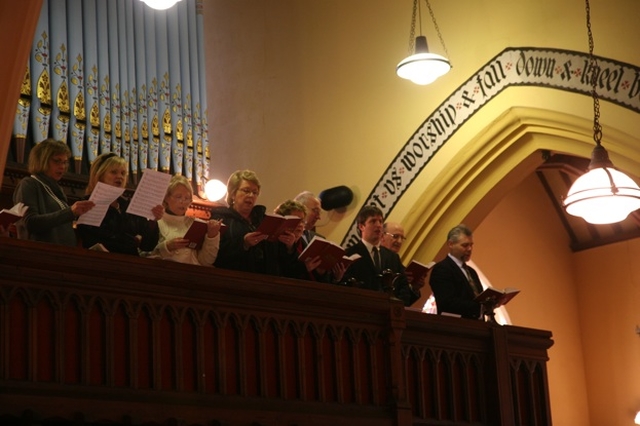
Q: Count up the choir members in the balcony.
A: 9